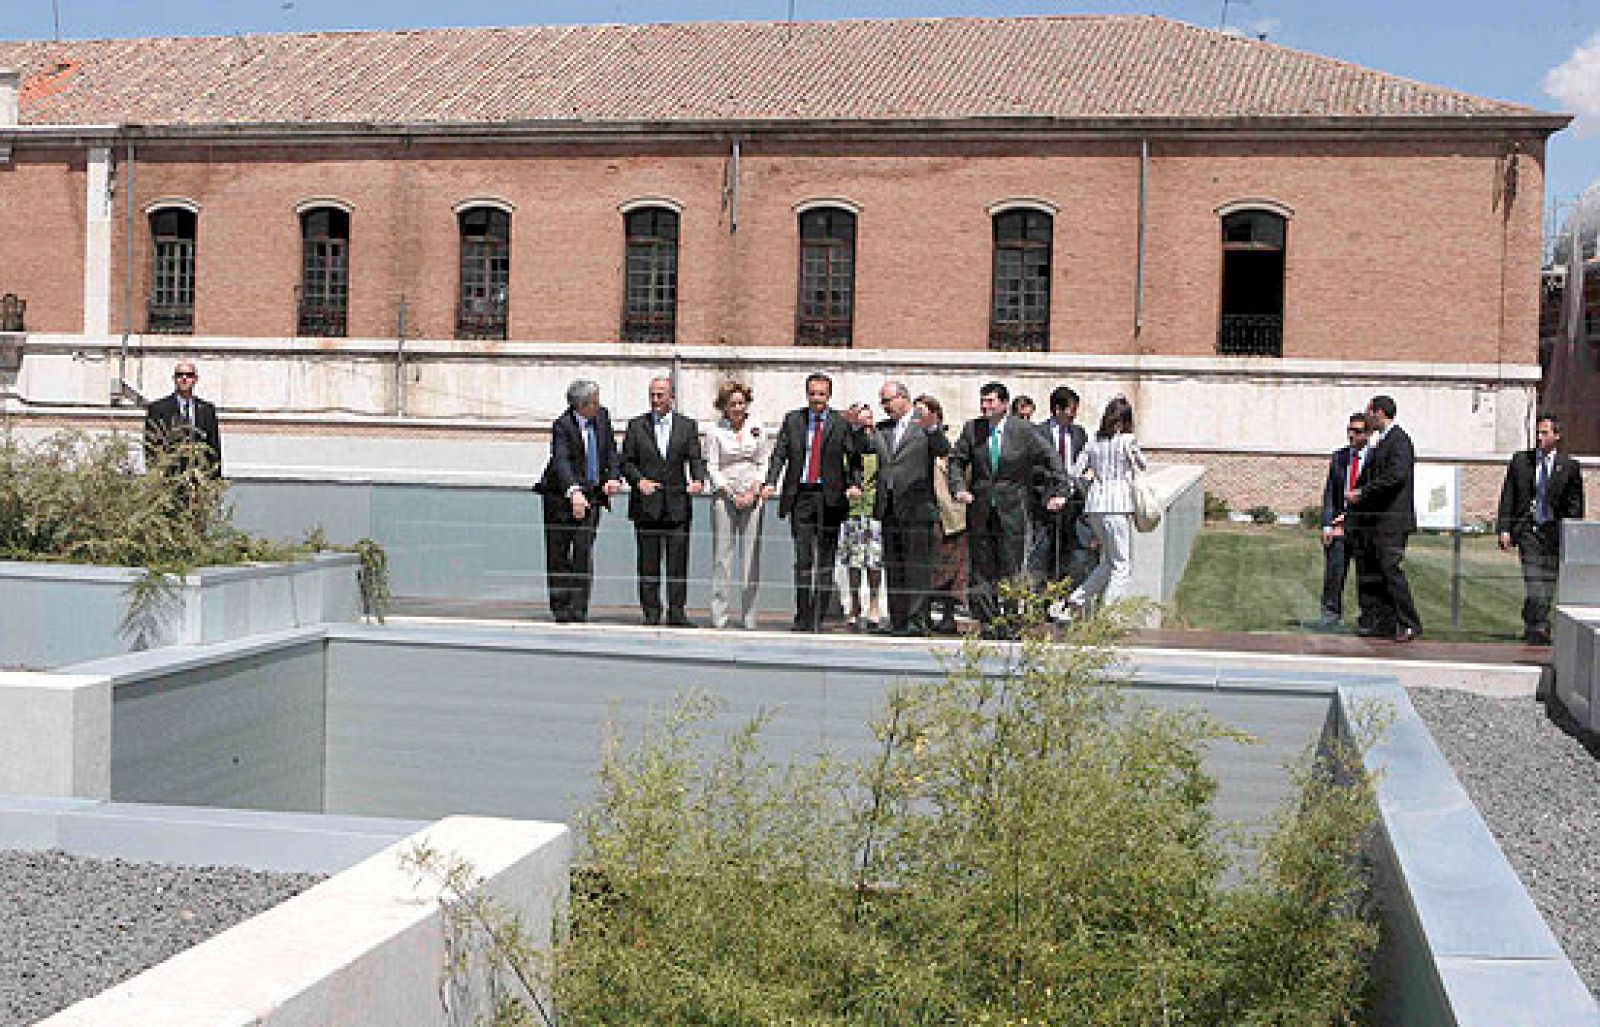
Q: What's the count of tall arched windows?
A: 7